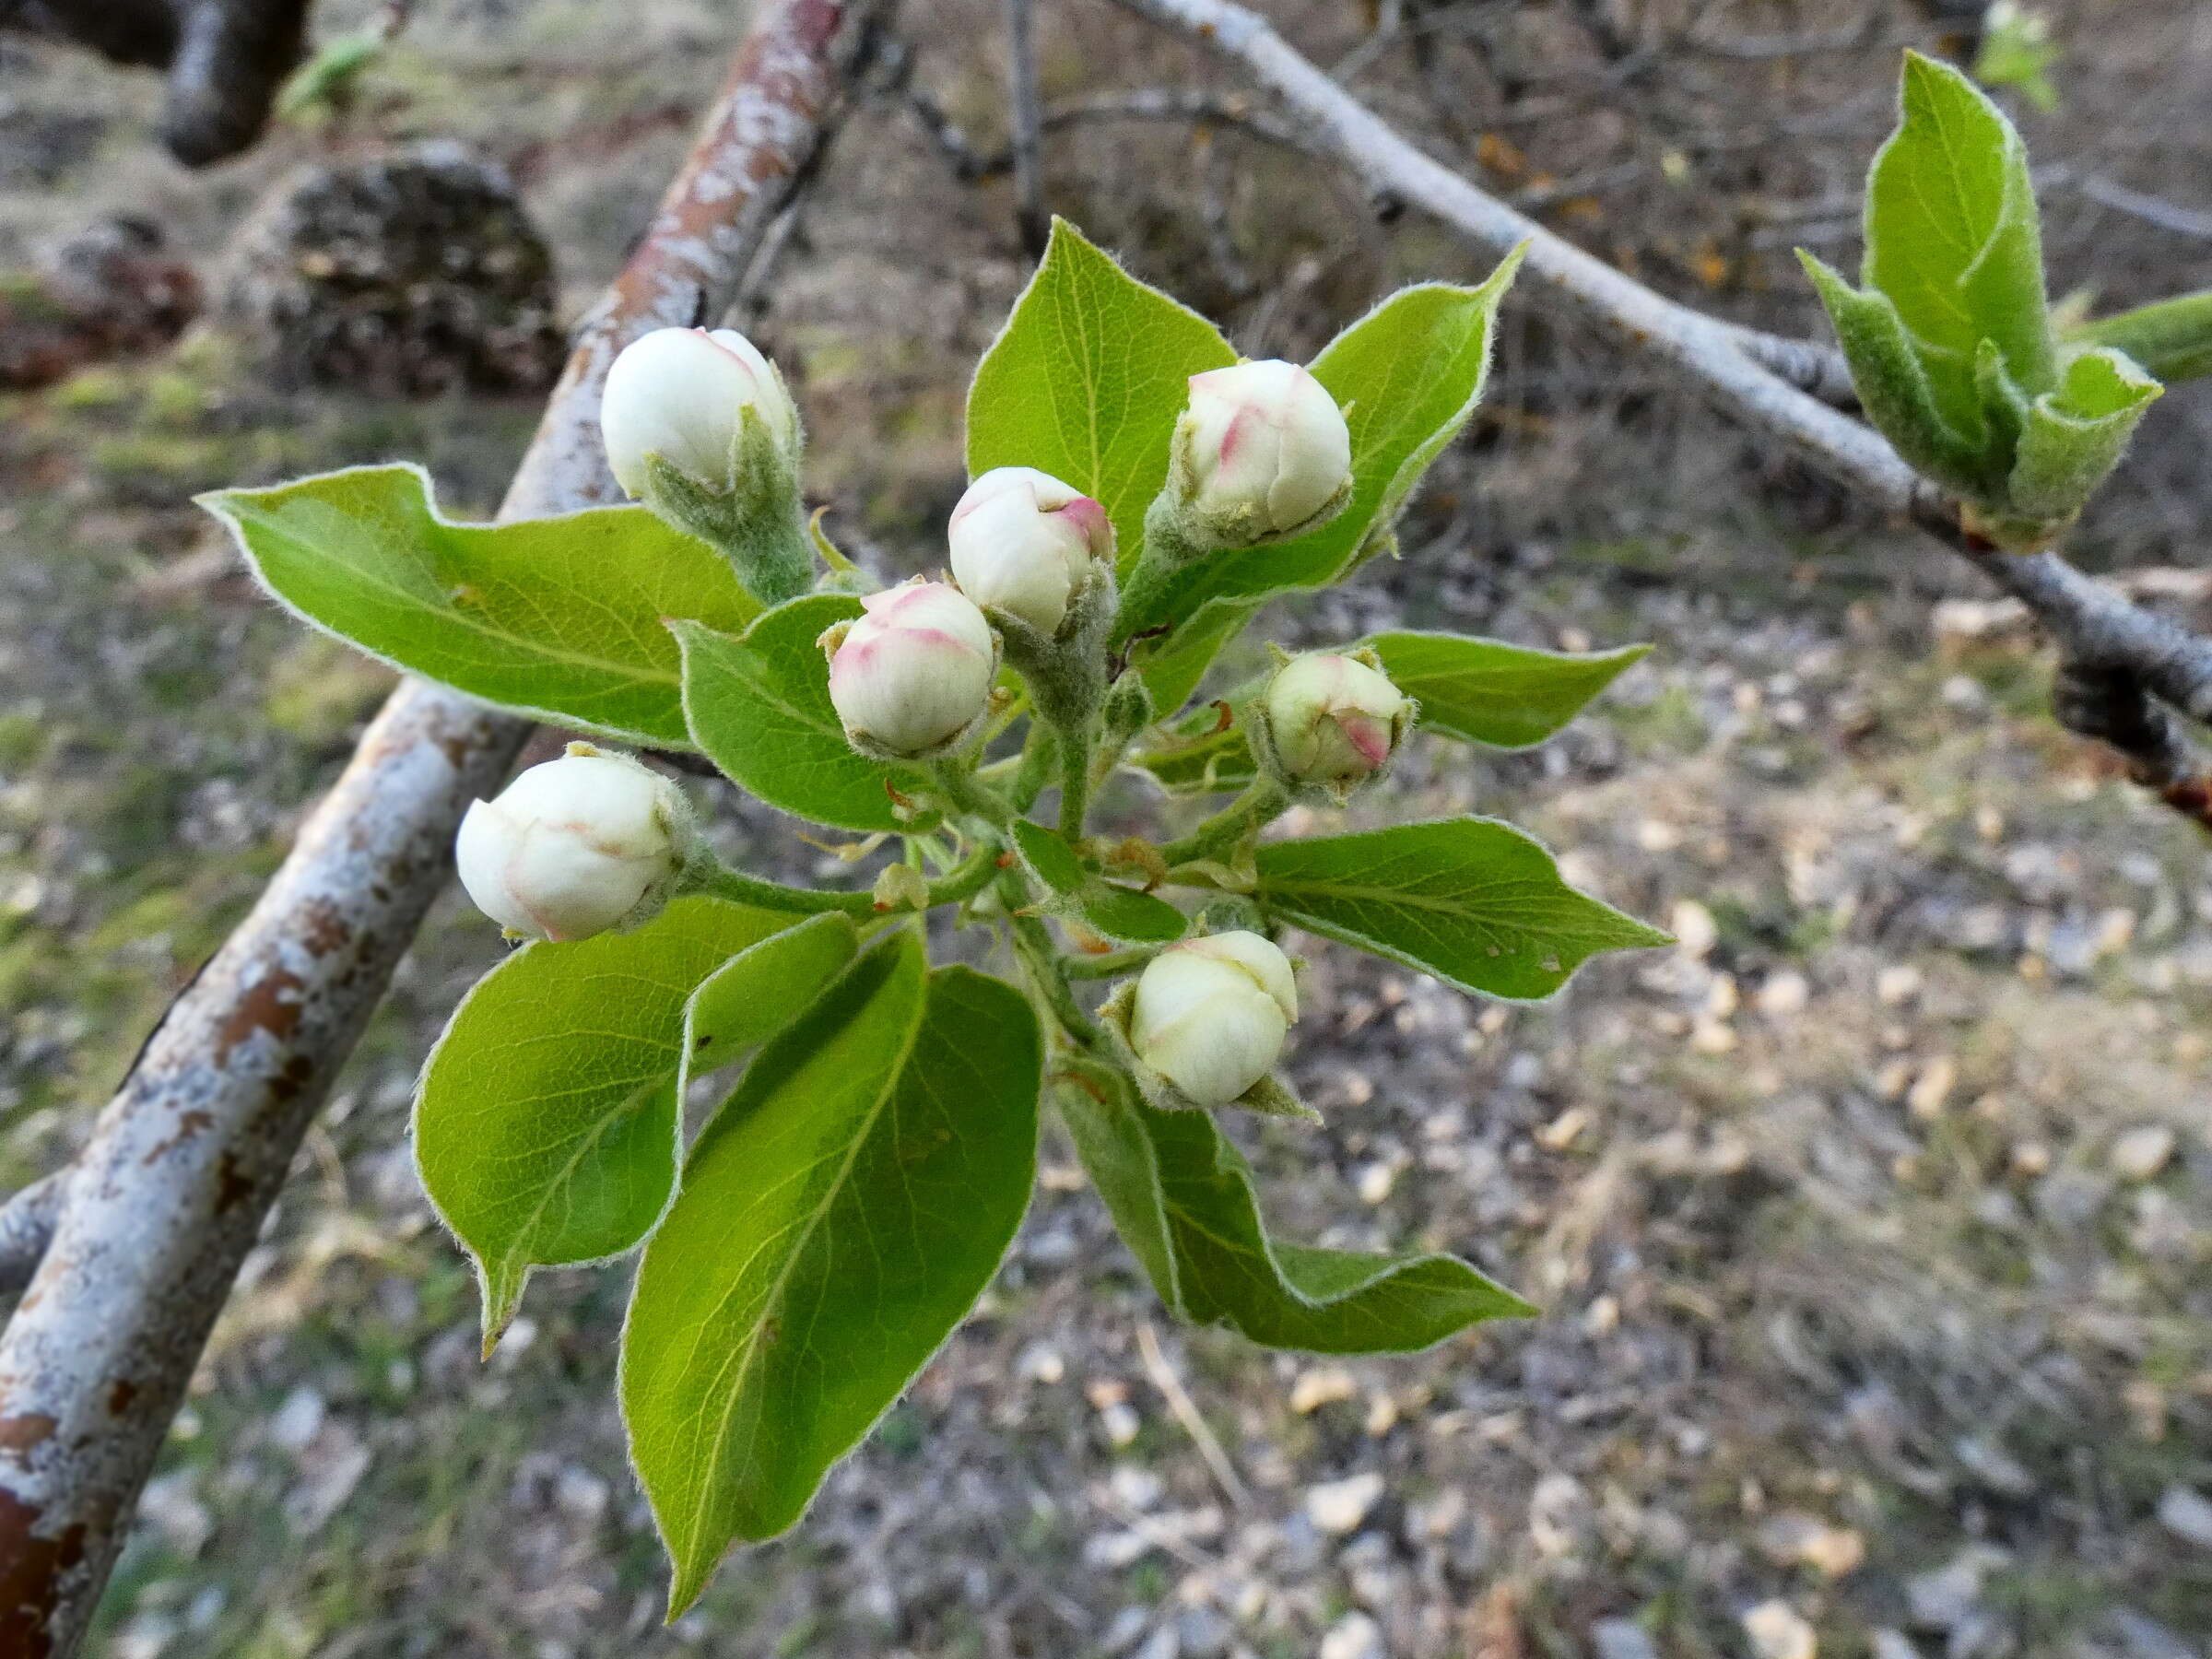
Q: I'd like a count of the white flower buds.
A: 7